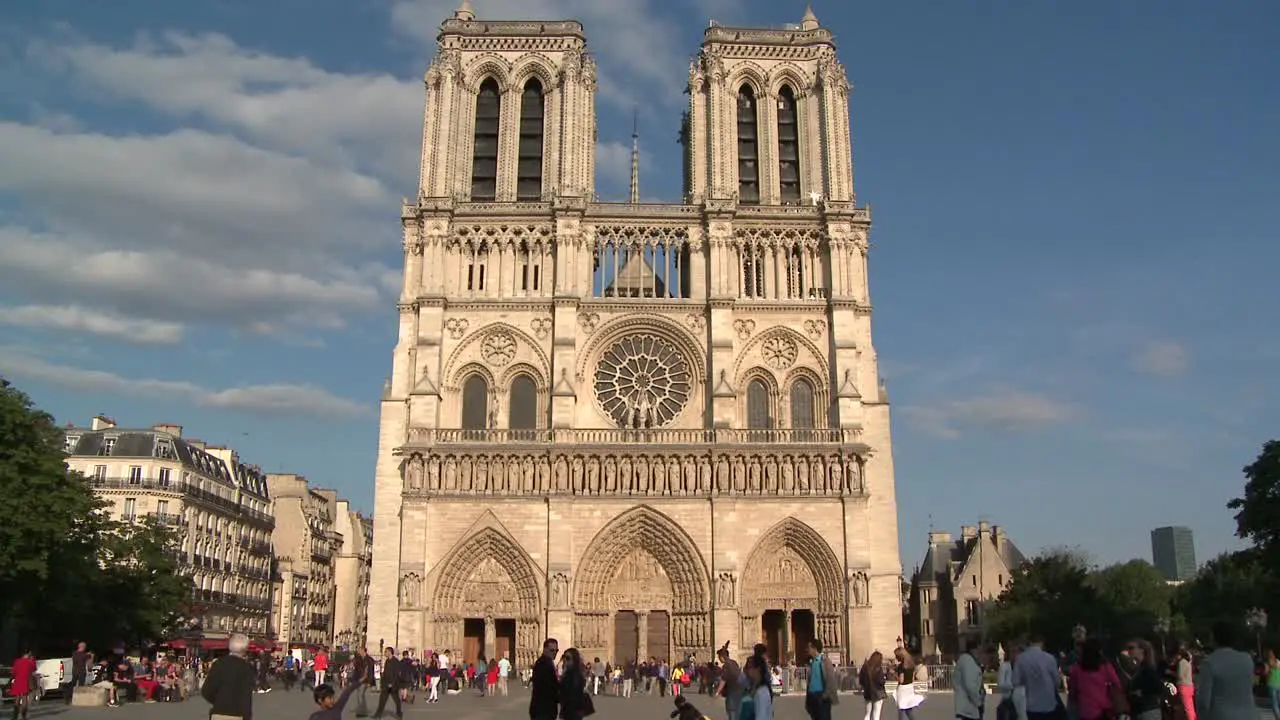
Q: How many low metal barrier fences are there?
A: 1